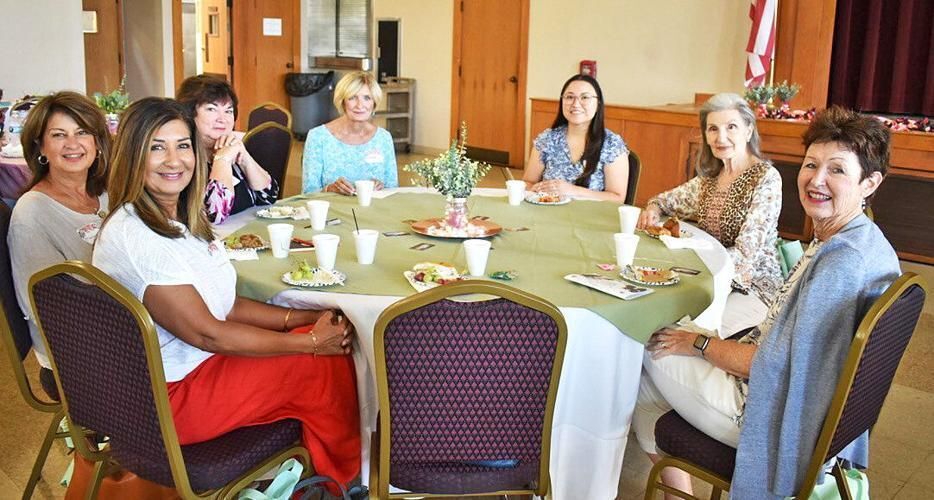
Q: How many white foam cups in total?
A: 9